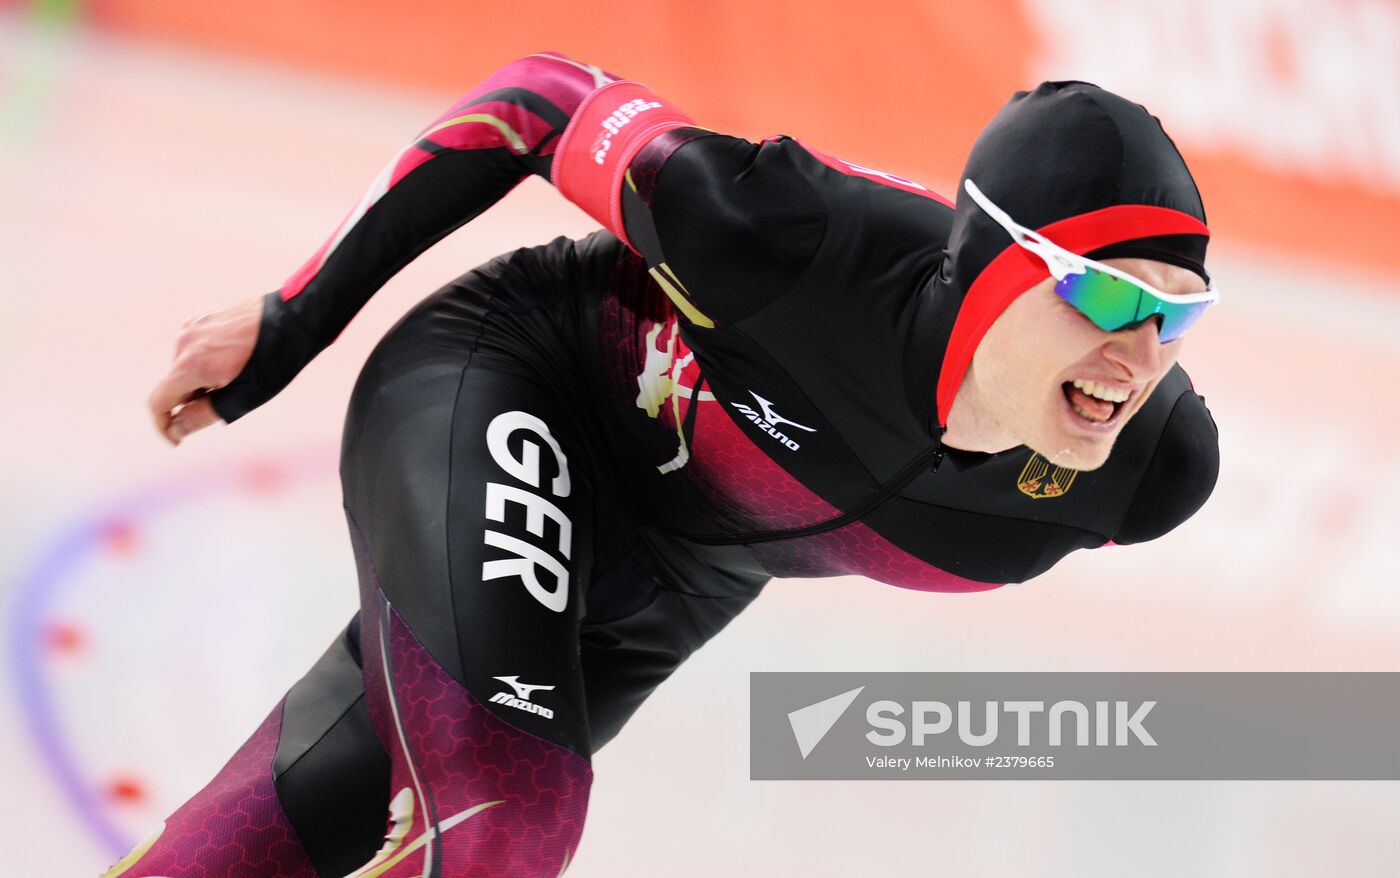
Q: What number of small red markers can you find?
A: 4